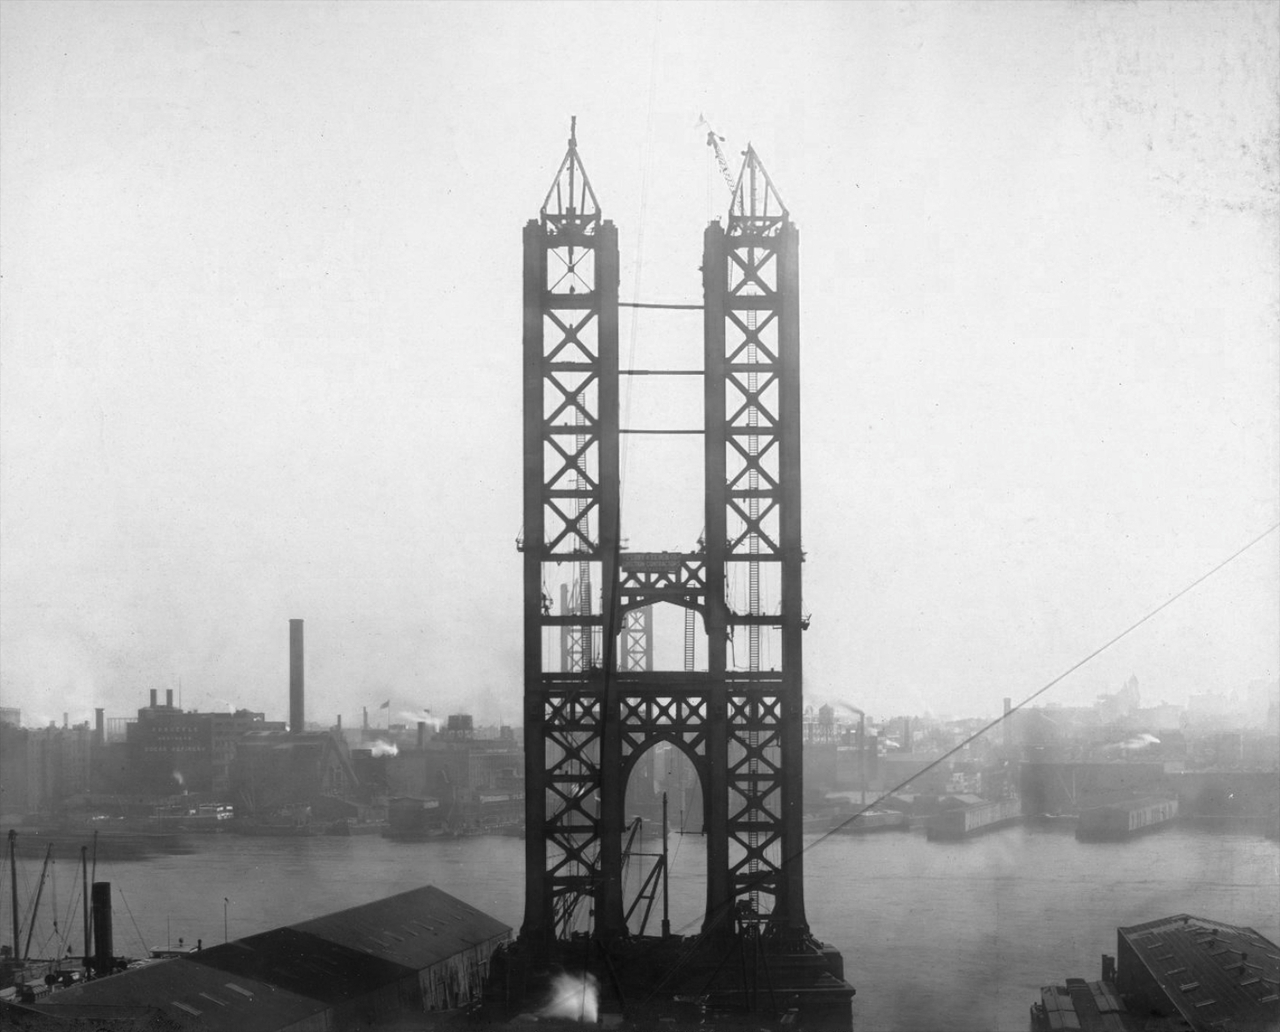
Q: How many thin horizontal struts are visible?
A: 3